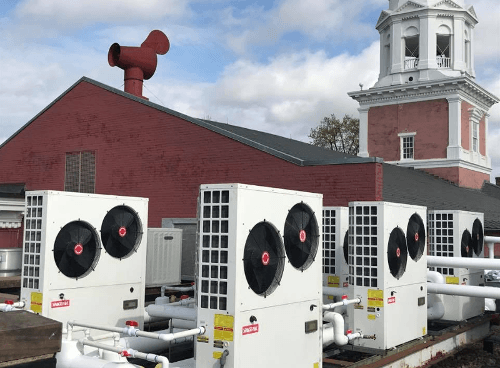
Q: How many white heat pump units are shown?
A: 5